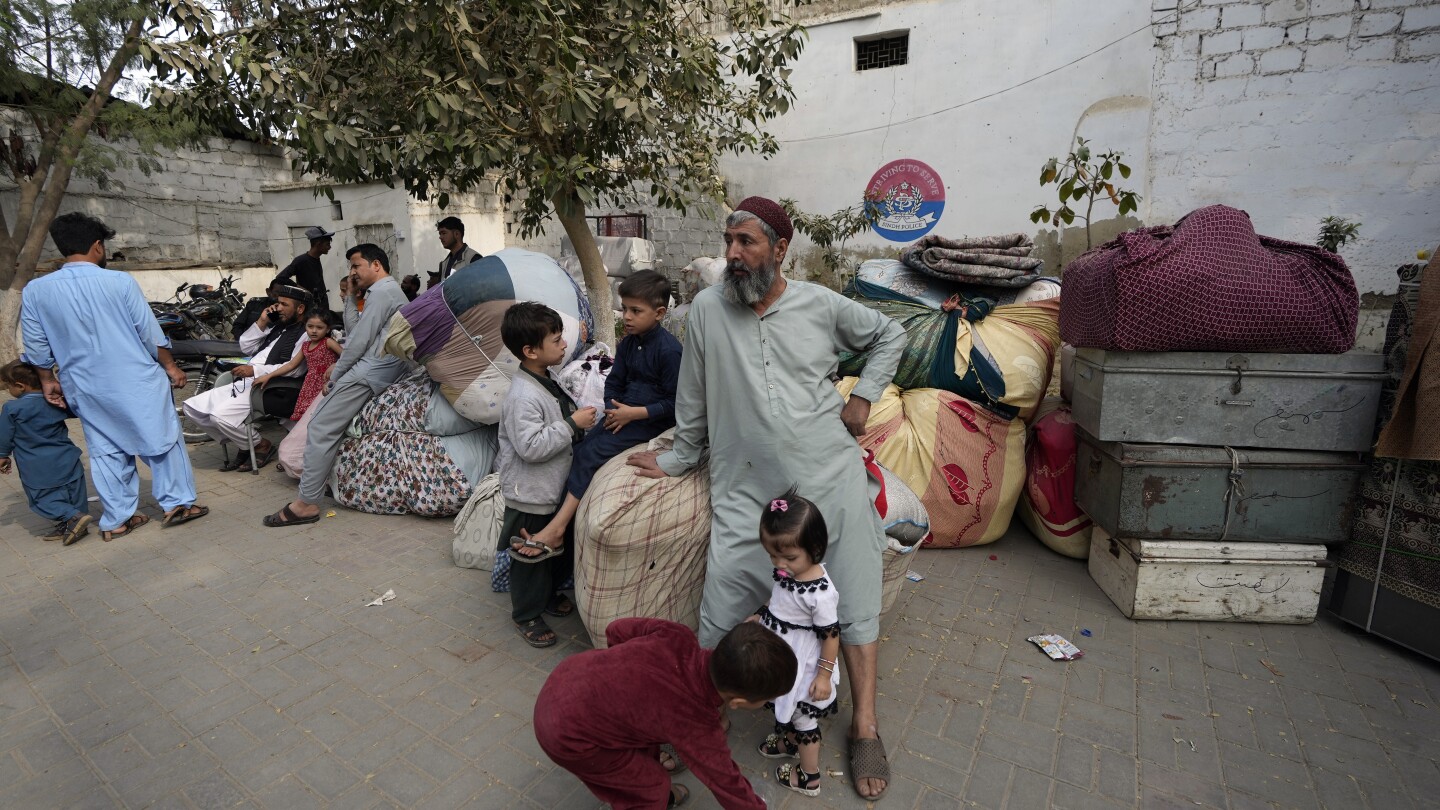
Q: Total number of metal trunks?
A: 3